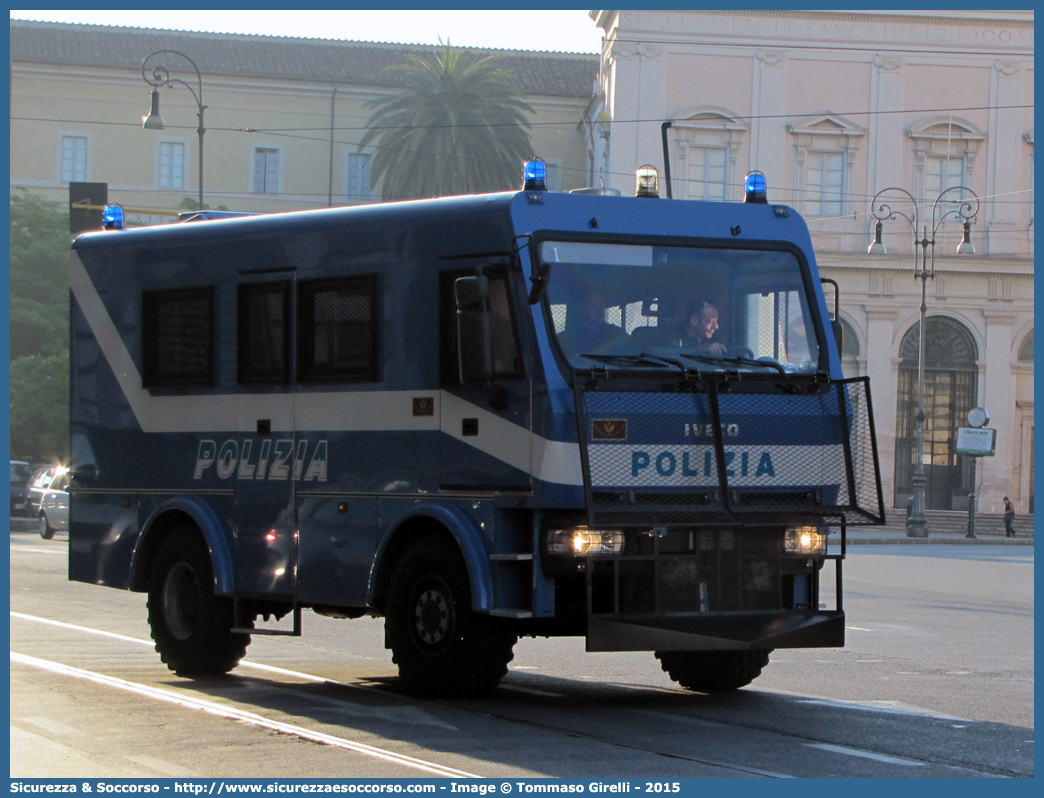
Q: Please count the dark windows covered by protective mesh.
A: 3